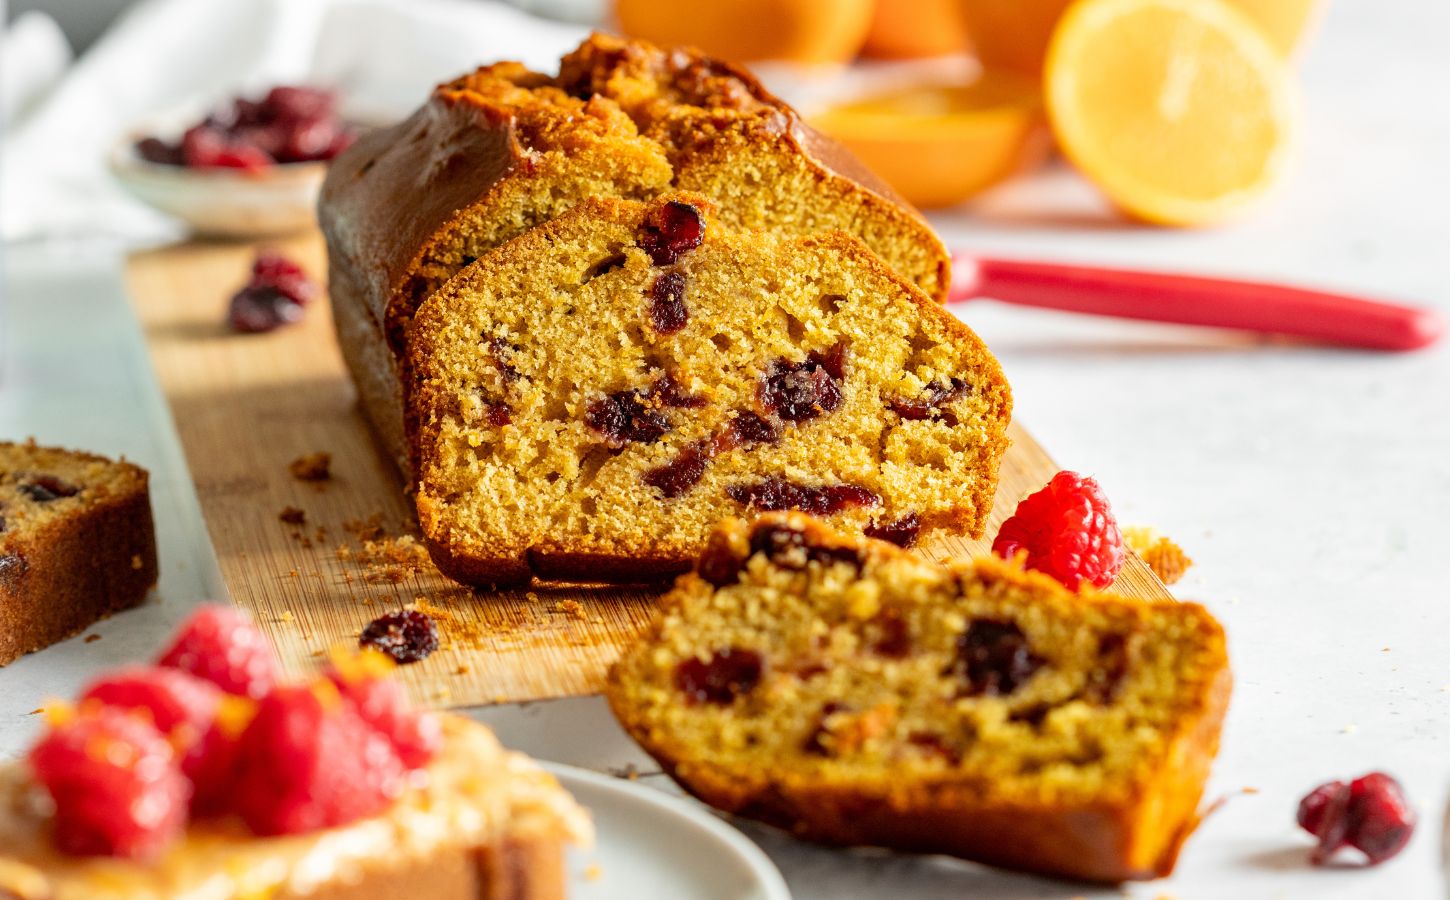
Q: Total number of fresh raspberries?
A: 6